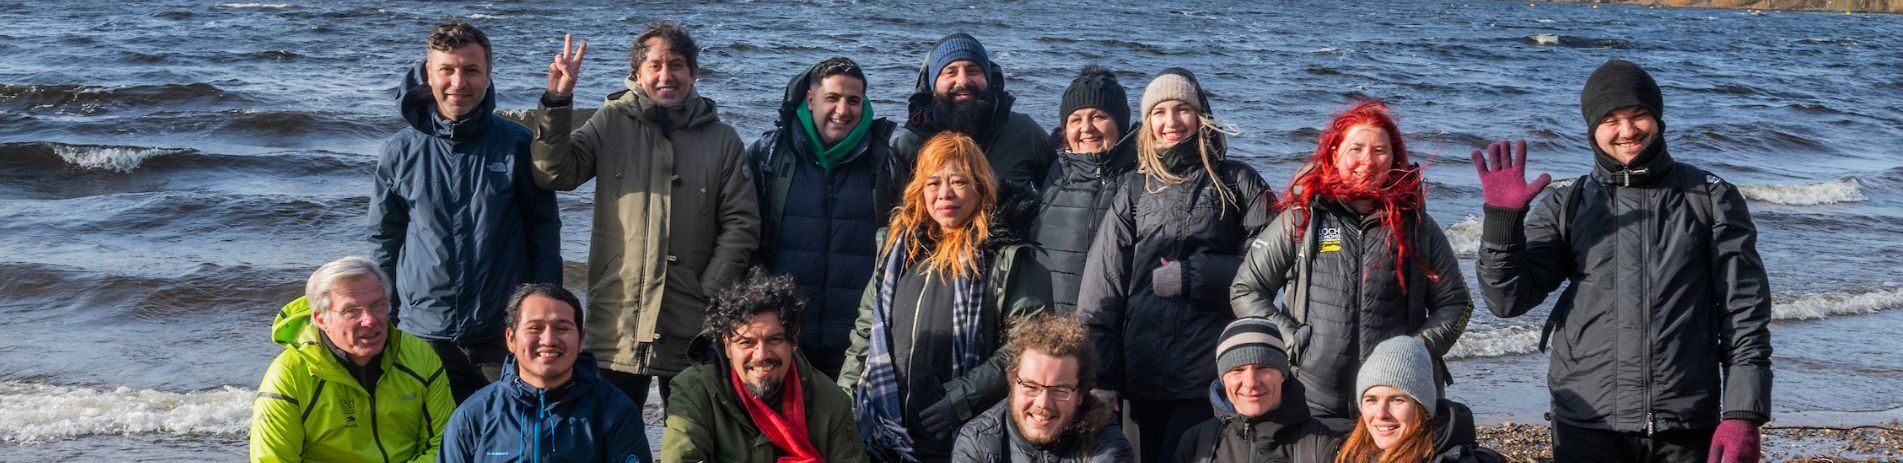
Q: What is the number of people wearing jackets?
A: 15